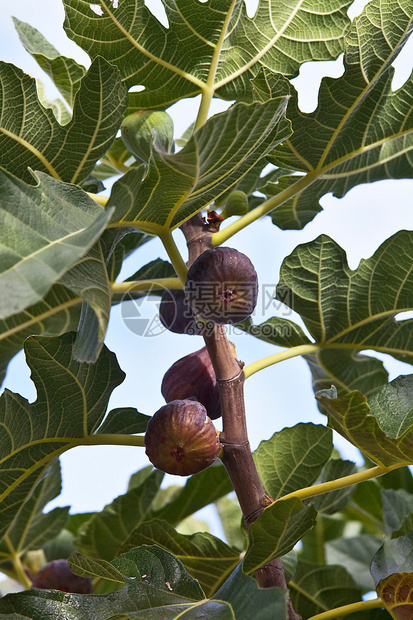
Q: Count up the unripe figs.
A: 2